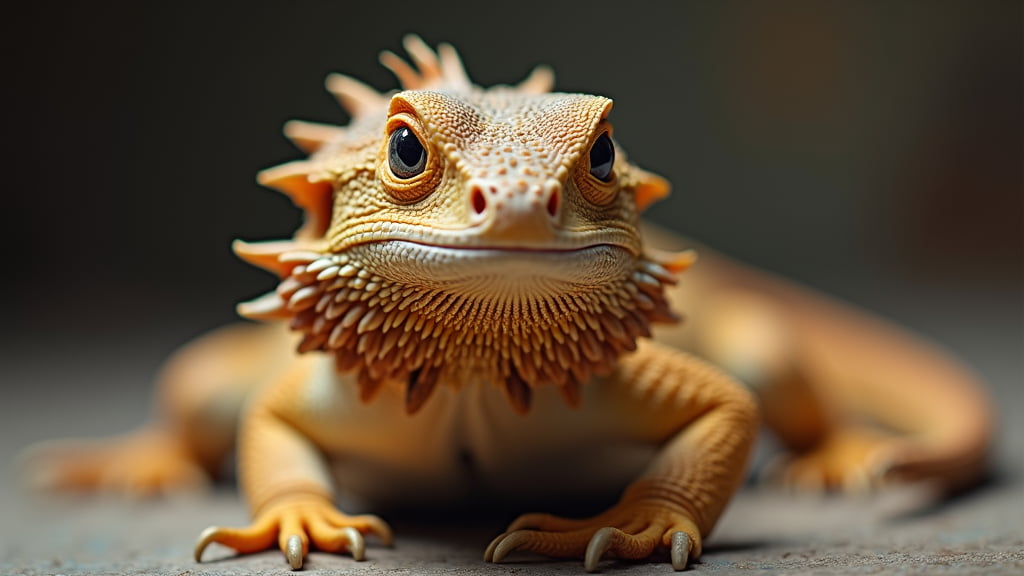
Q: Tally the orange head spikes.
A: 11